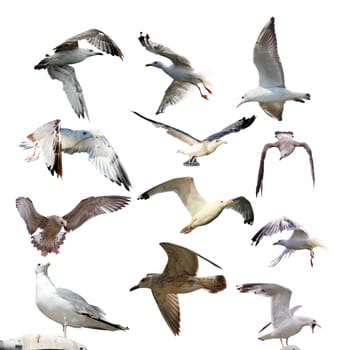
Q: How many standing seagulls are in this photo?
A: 2